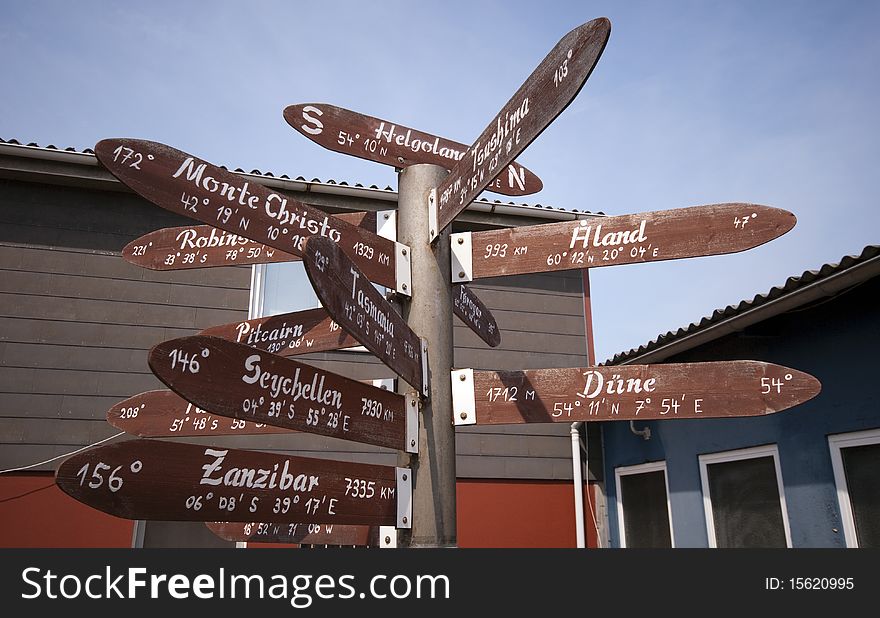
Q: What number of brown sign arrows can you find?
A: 13